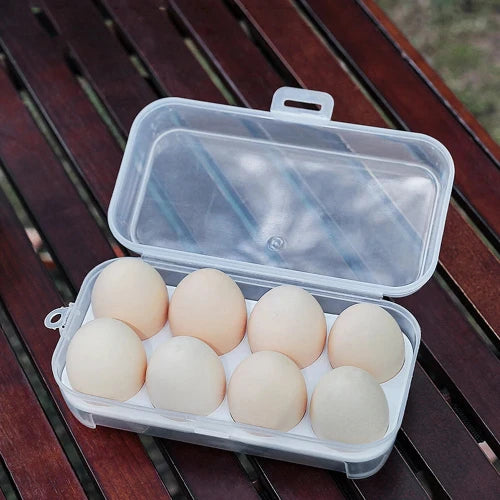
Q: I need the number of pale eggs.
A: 8